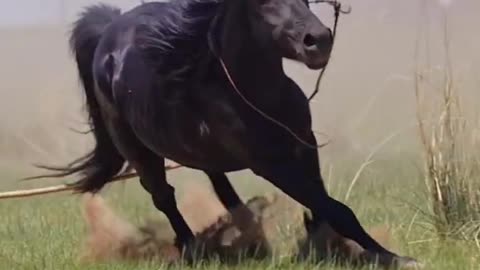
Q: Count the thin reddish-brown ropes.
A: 1